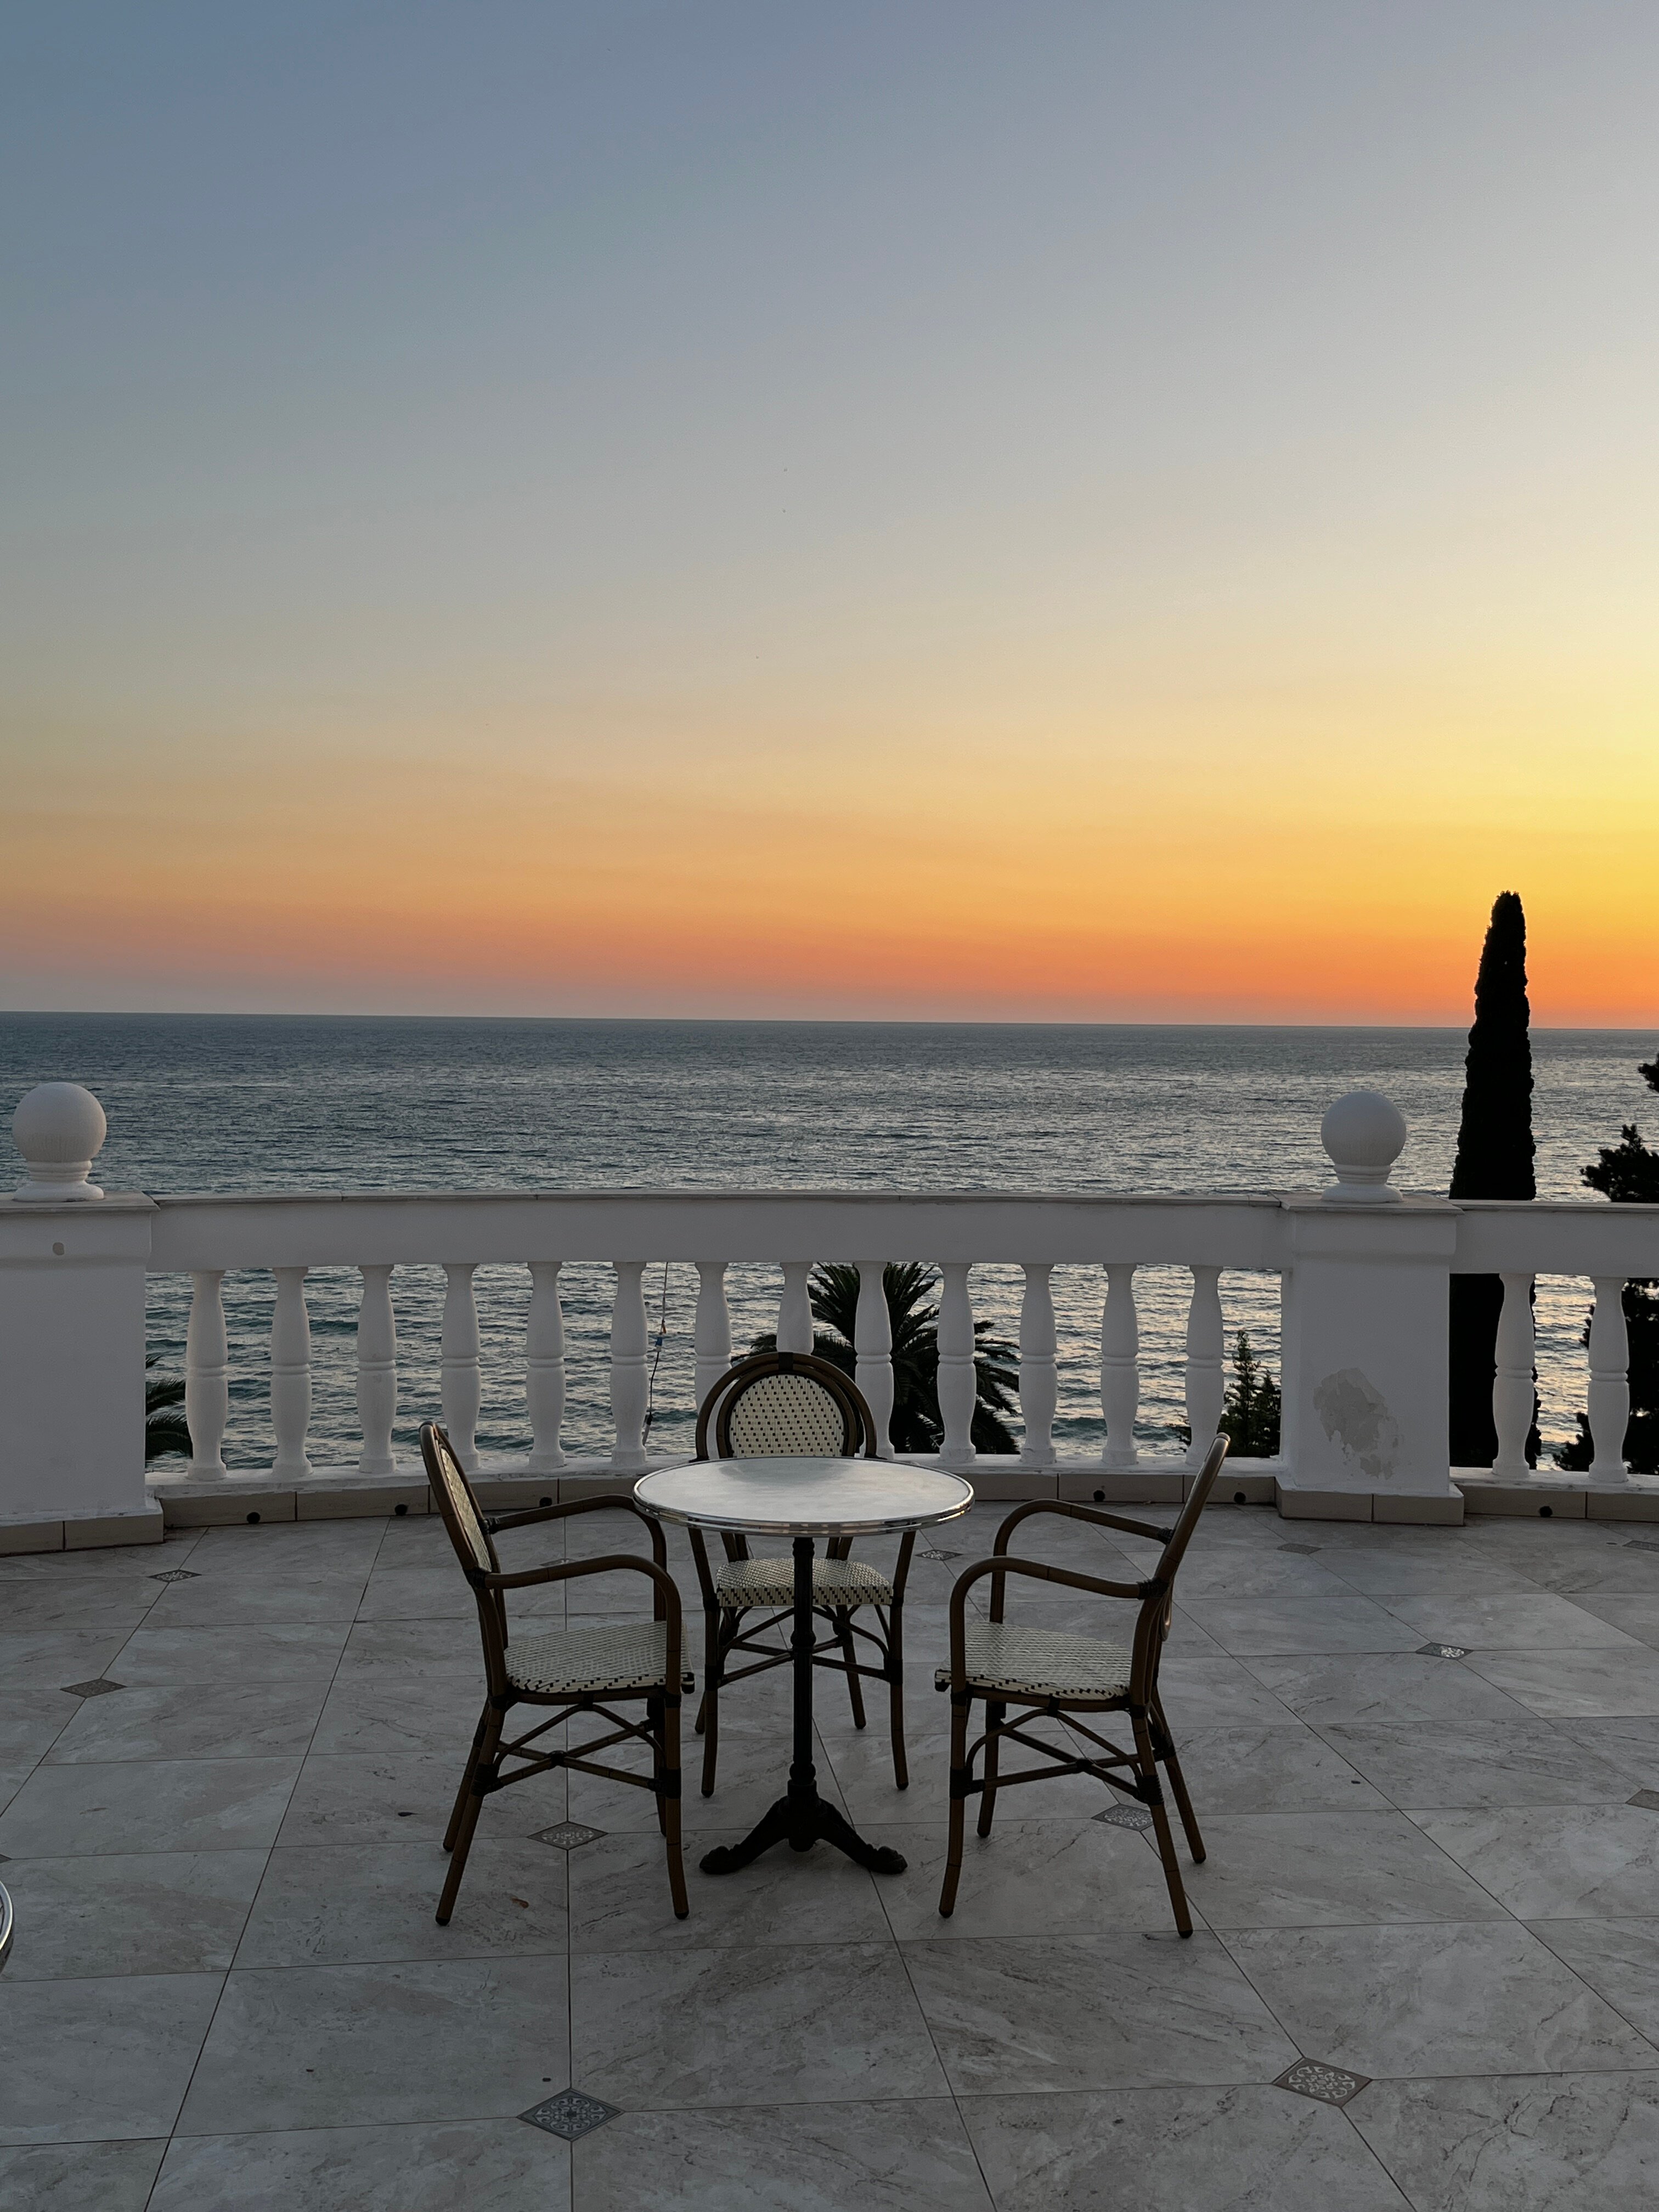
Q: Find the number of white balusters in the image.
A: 15